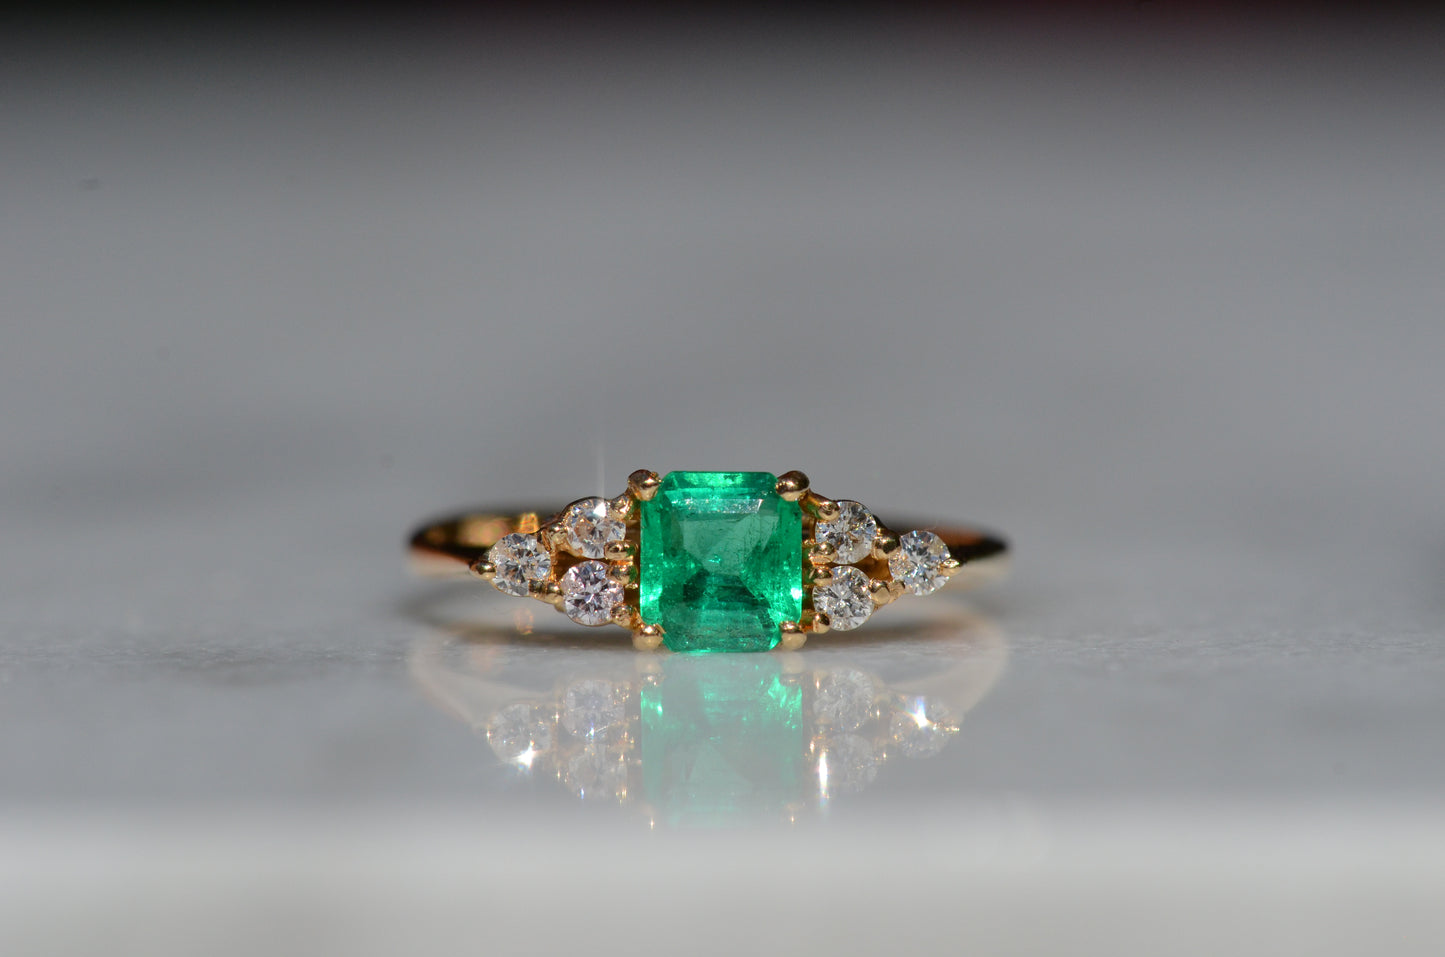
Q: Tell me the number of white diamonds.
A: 6